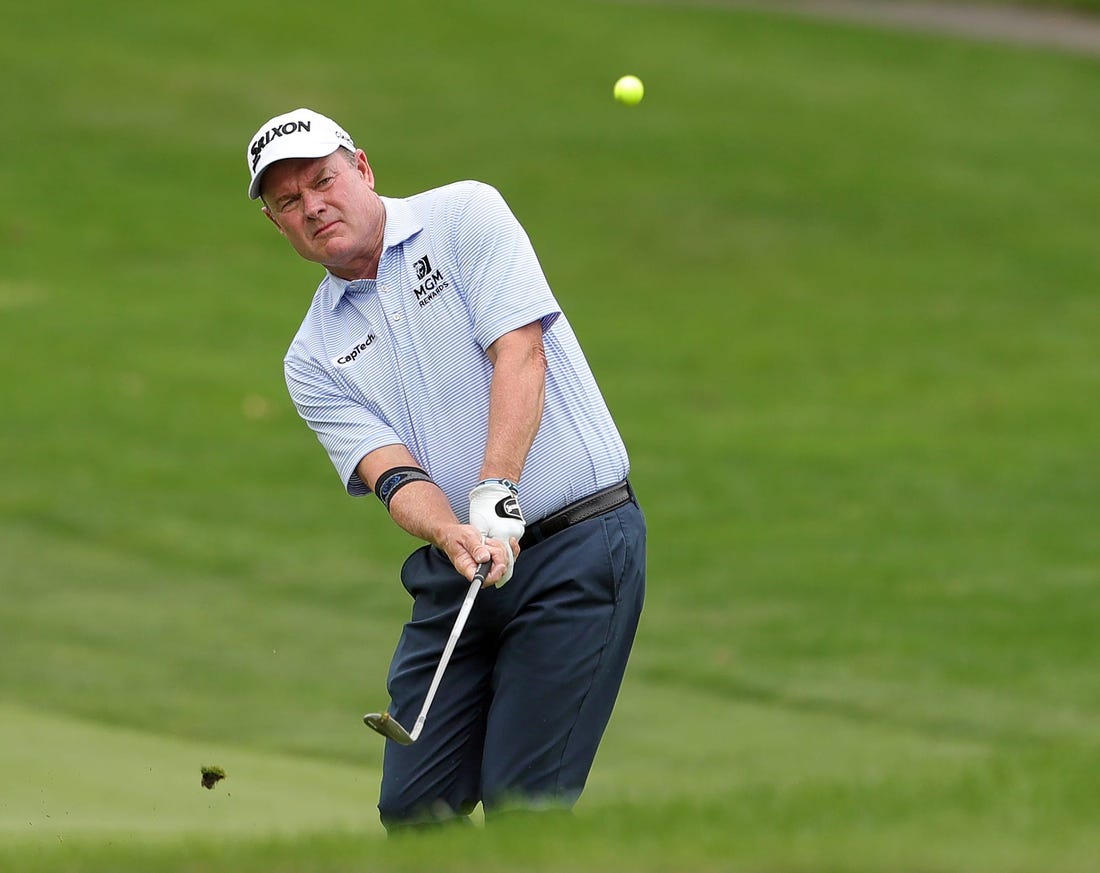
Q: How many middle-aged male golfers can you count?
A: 1